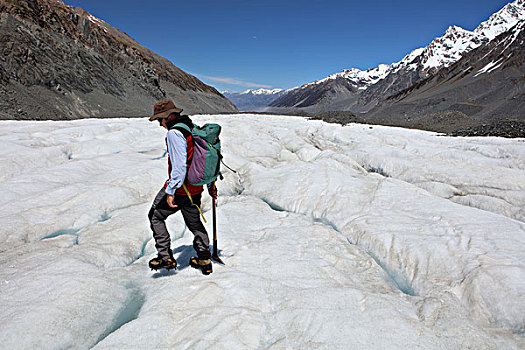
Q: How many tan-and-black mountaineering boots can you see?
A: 2